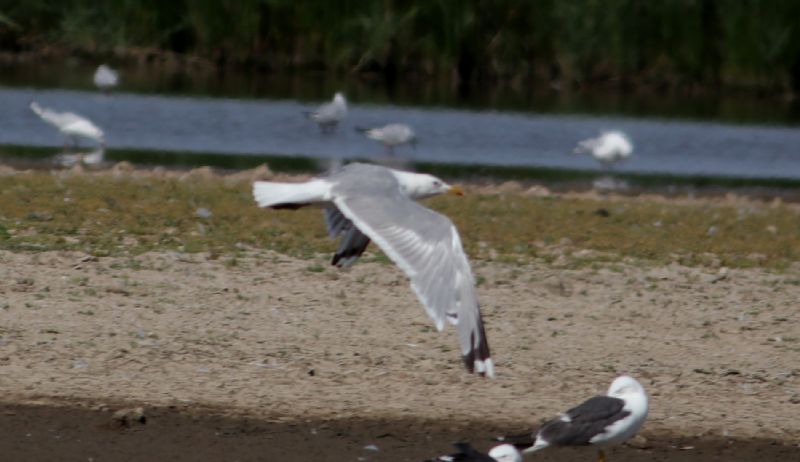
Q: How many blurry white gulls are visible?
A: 5